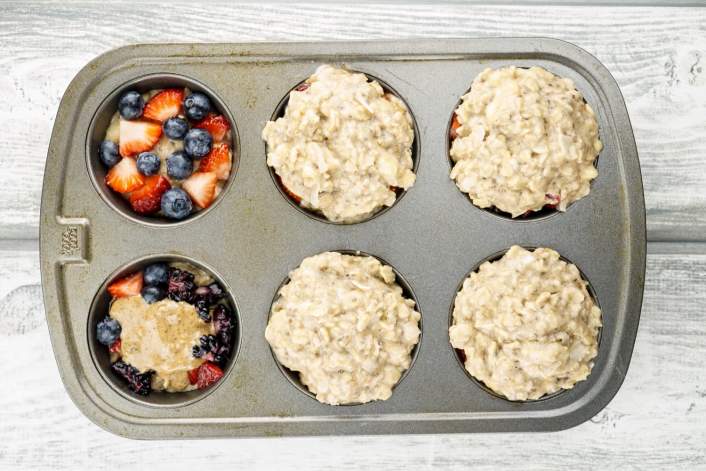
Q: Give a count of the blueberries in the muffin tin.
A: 11